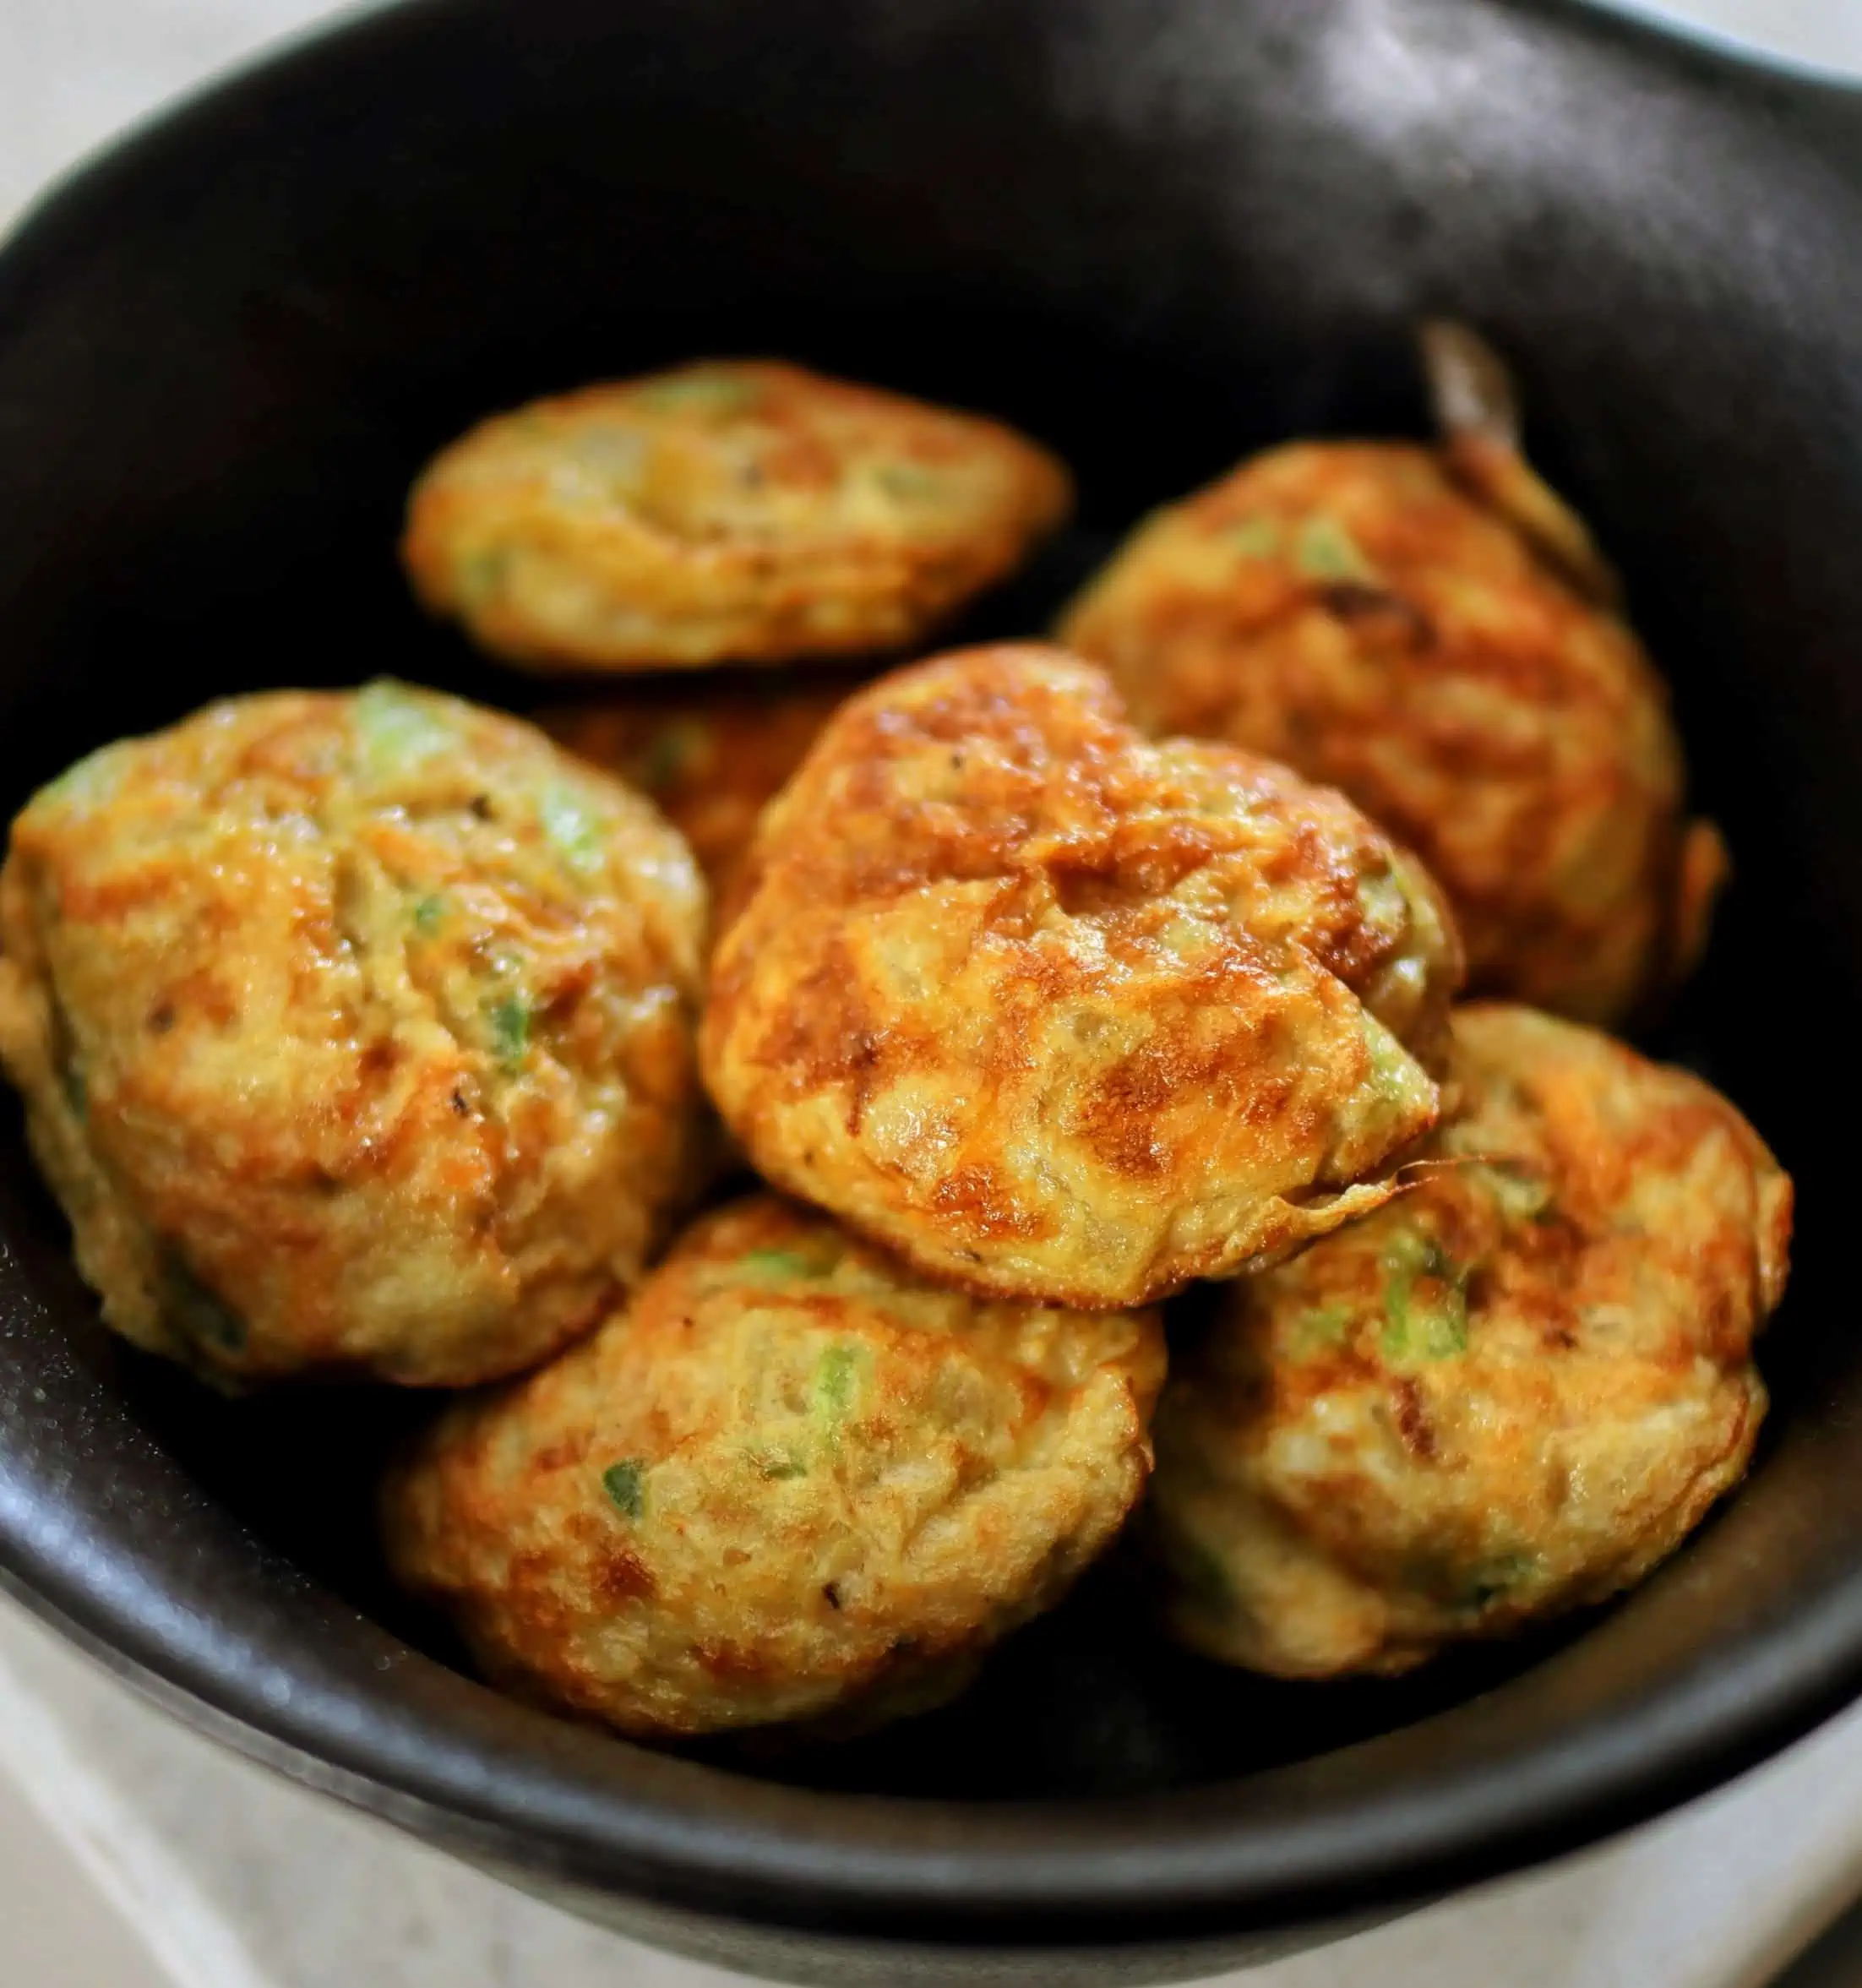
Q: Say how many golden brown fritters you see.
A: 7